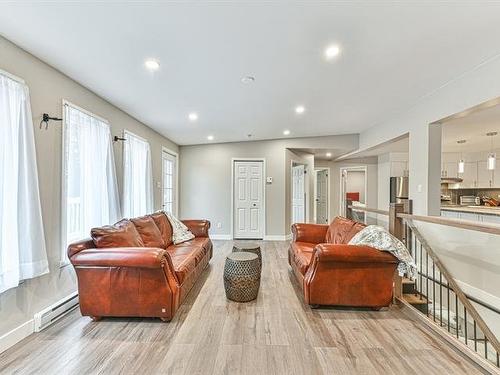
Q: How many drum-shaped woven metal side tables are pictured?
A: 2